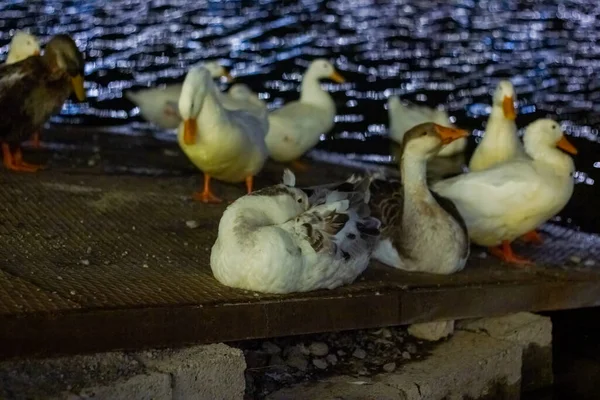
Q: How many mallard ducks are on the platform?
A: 1